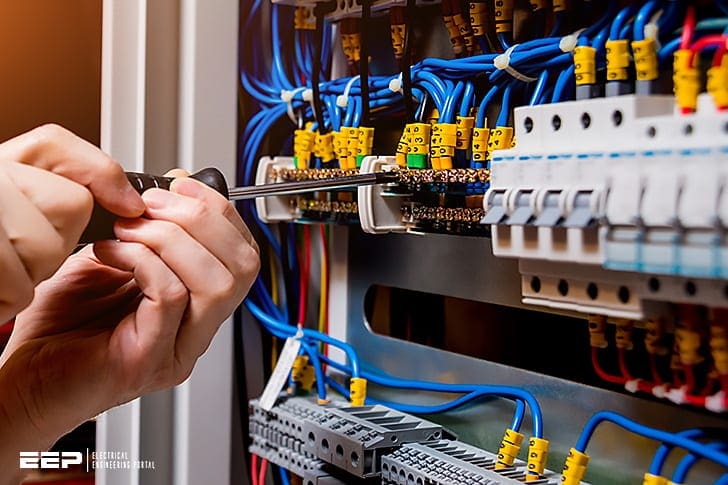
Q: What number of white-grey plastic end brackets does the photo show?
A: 2